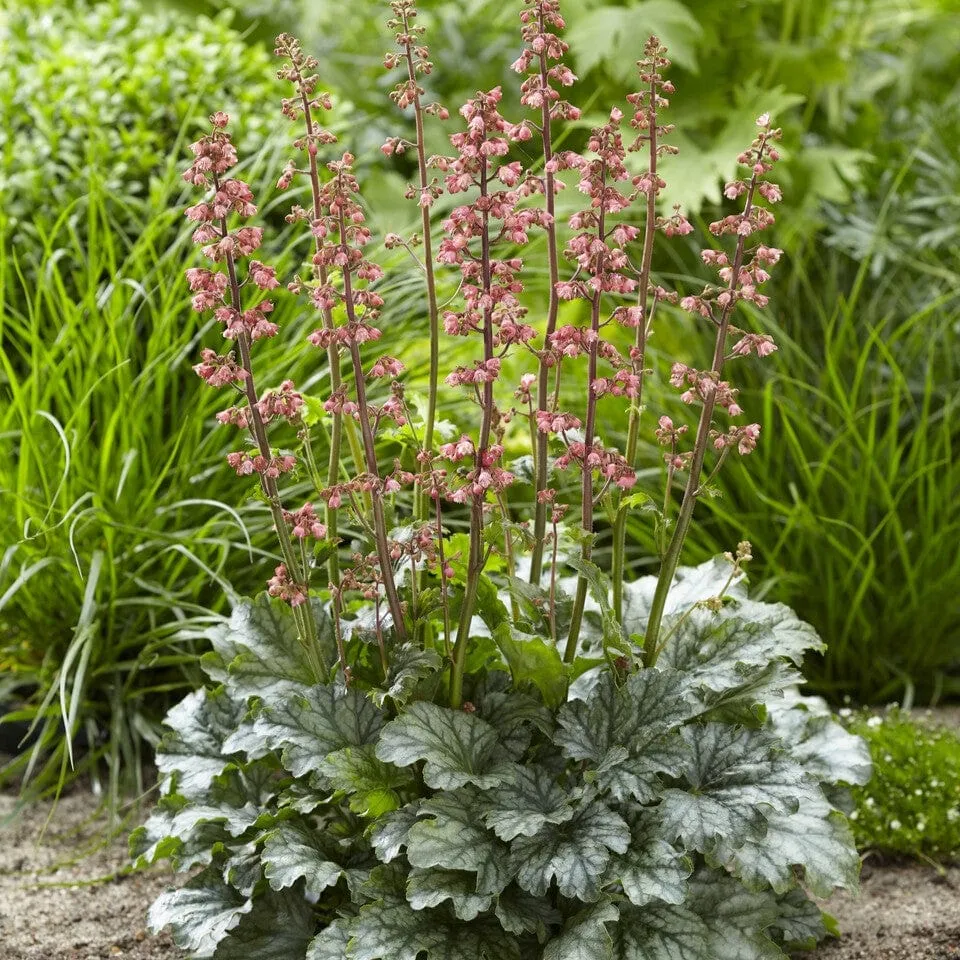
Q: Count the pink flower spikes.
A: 9